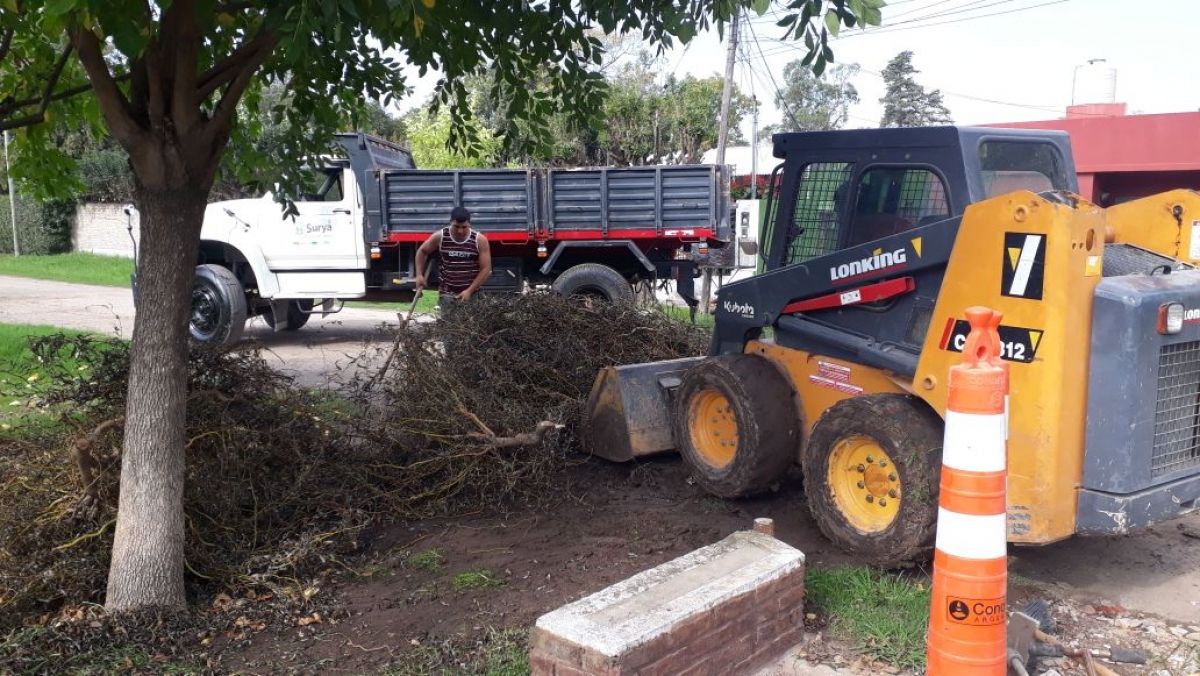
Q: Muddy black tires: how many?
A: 2